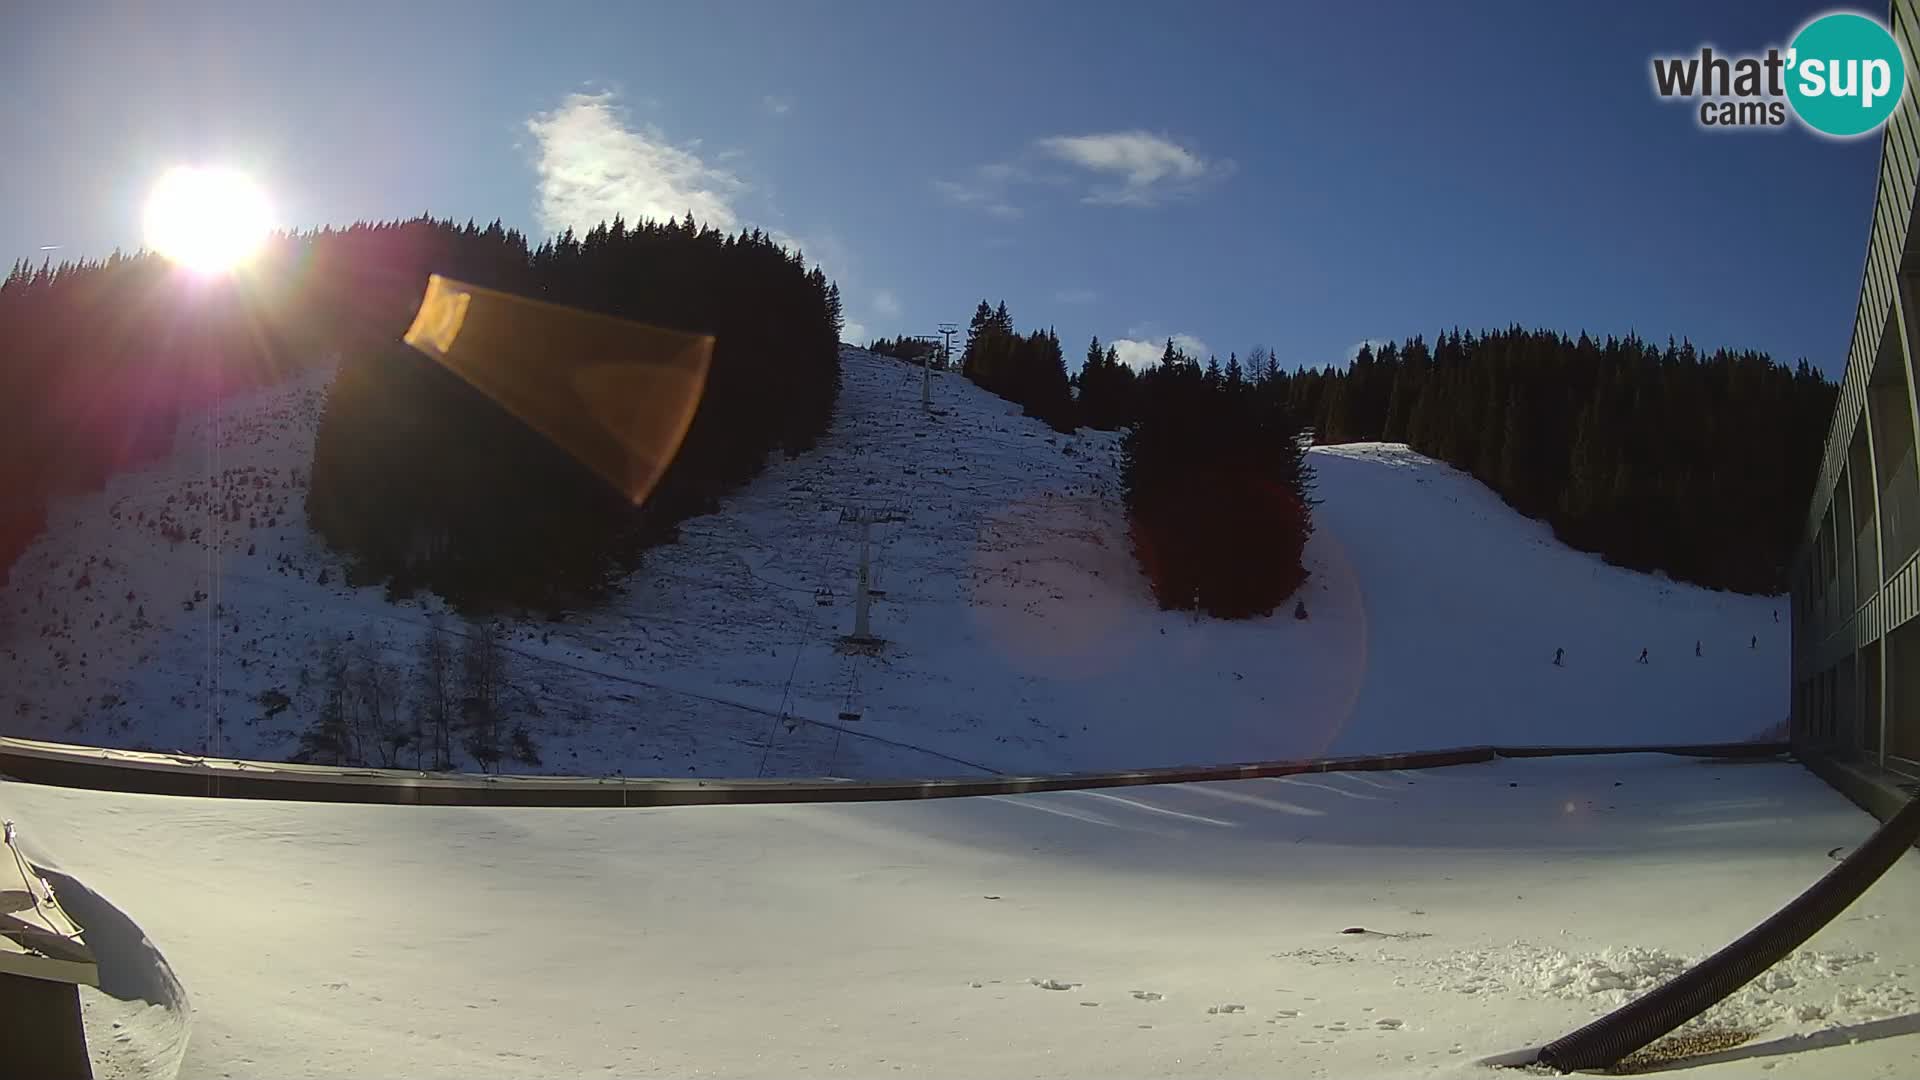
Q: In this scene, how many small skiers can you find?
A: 5